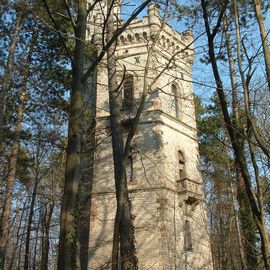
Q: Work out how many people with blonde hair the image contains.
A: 0